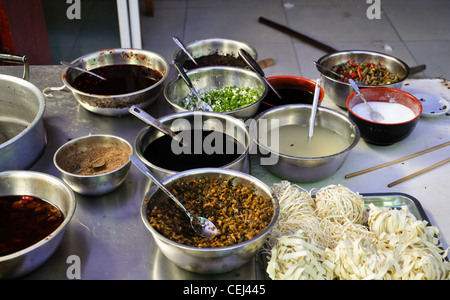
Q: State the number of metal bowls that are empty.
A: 1